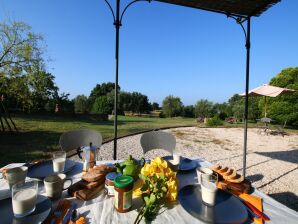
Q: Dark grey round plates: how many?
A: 4